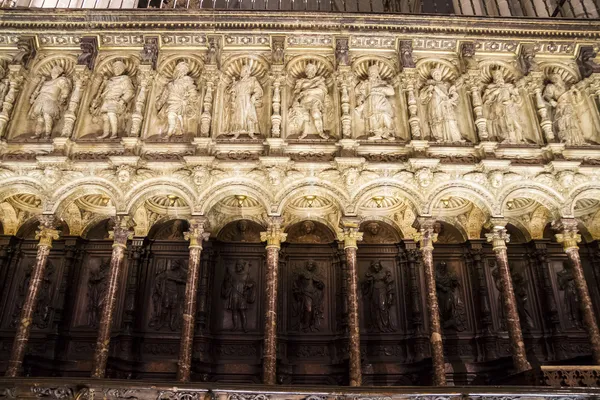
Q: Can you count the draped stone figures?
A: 9